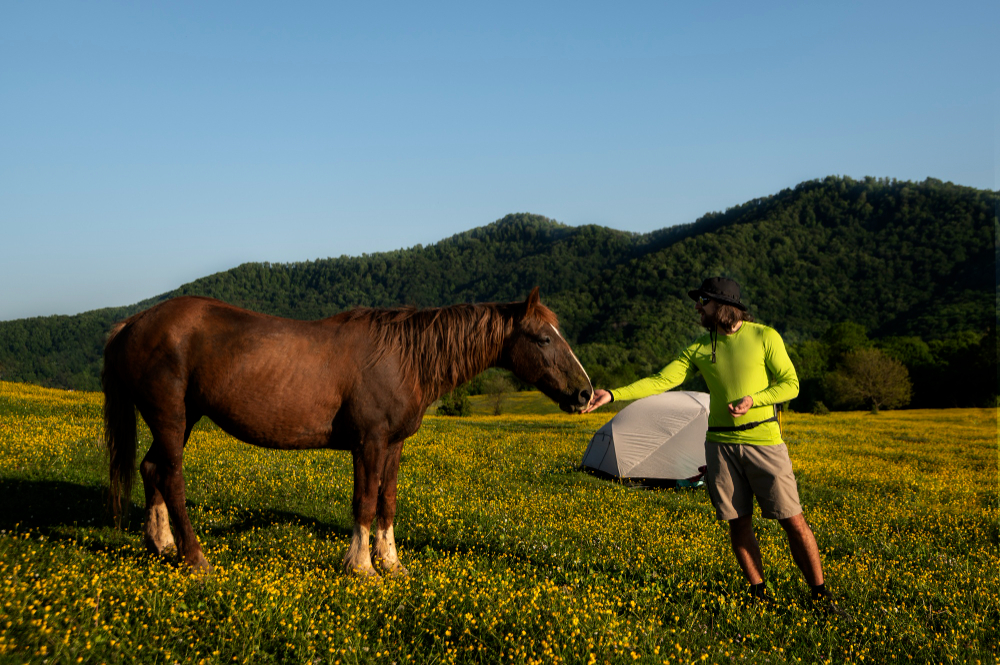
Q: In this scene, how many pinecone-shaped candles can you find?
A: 0